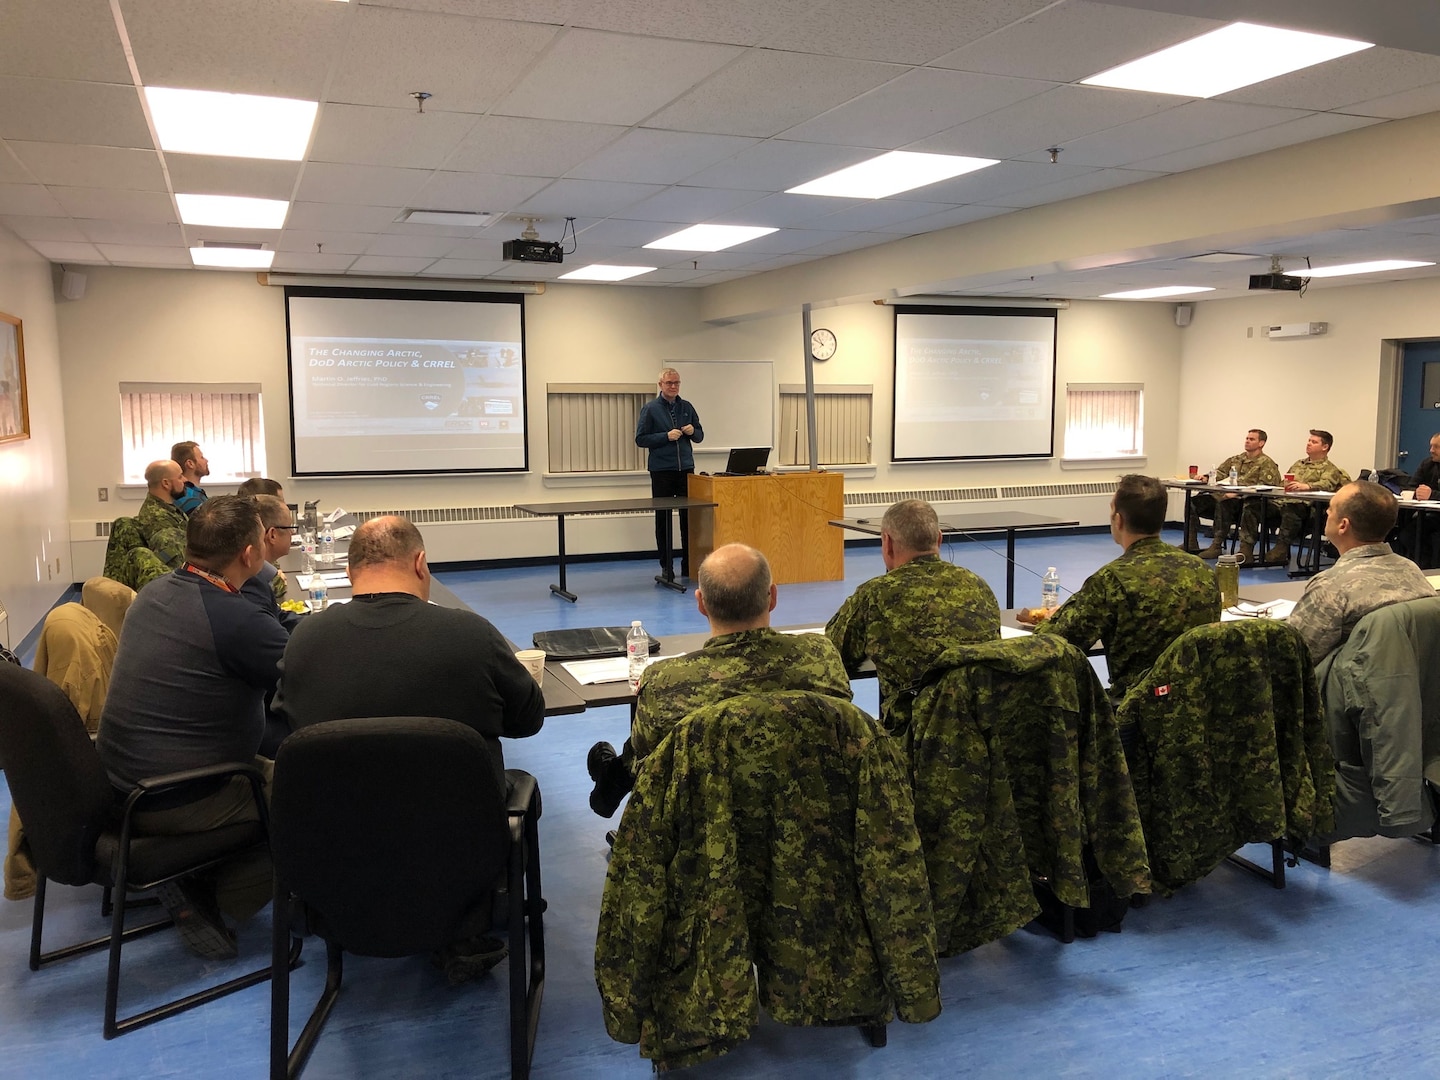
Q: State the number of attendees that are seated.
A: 13